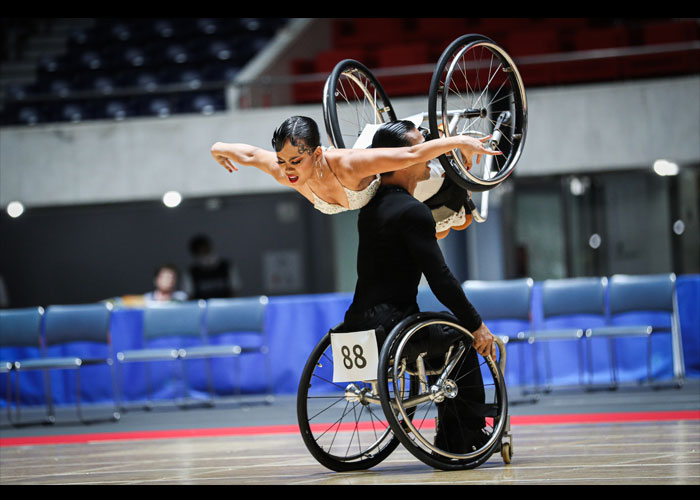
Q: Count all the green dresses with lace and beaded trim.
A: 0